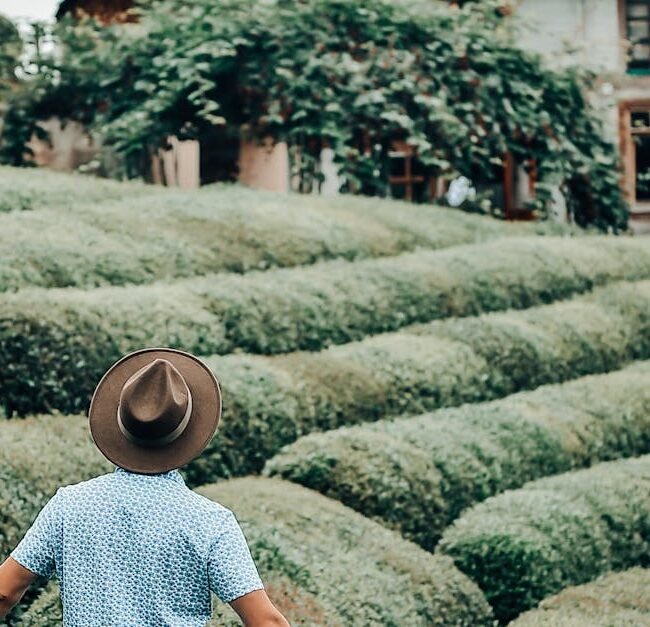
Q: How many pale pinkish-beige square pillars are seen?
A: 2